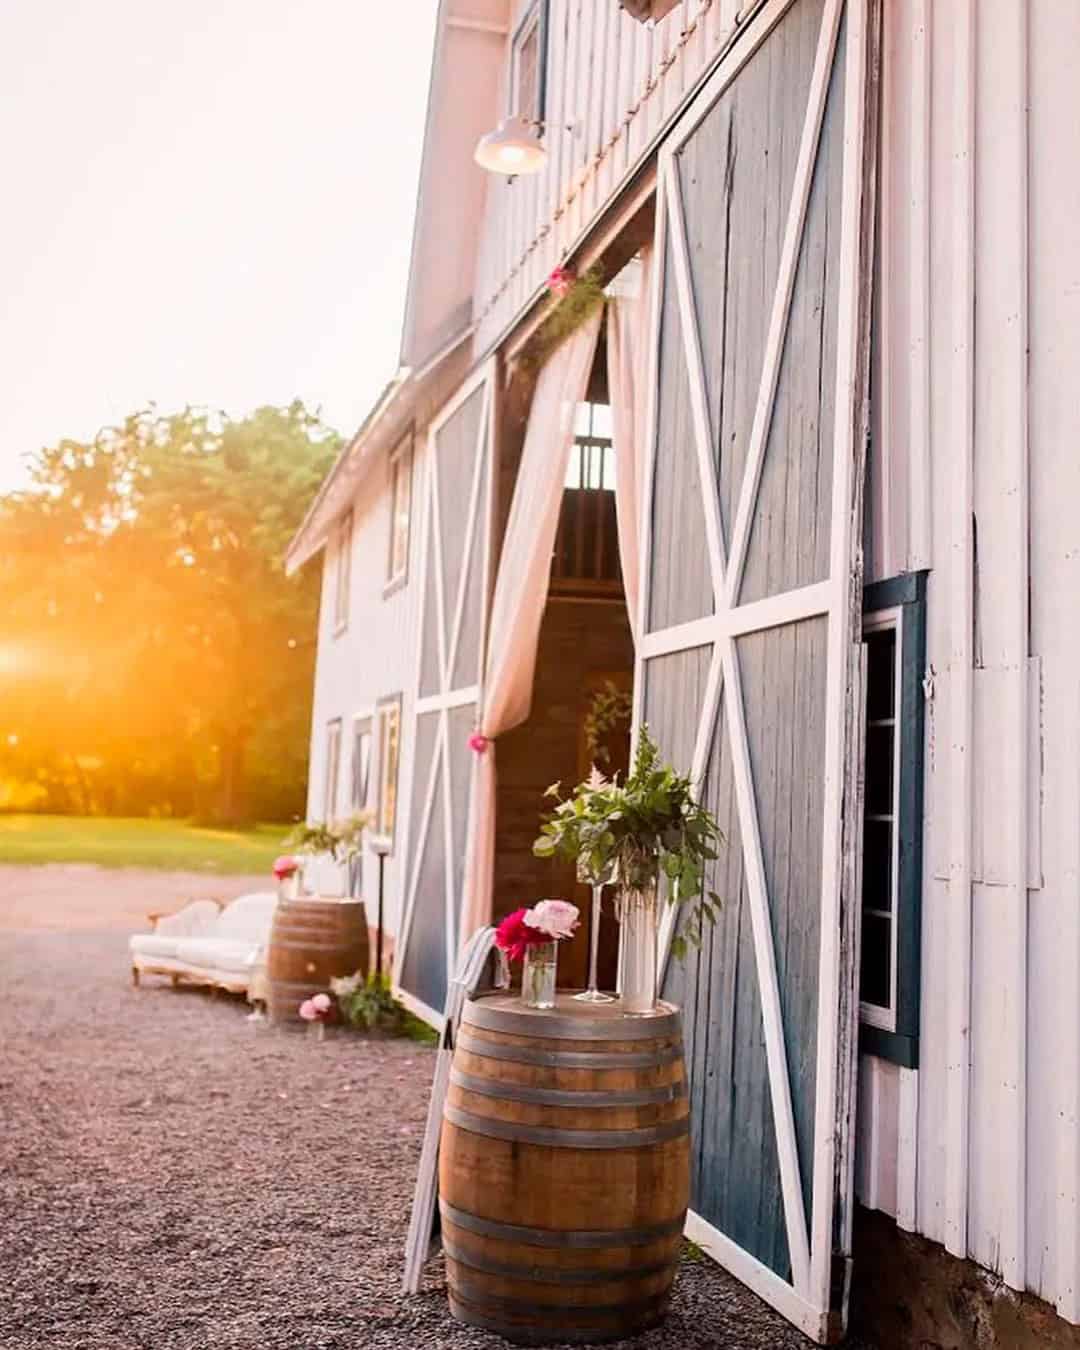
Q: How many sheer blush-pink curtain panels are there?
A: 2